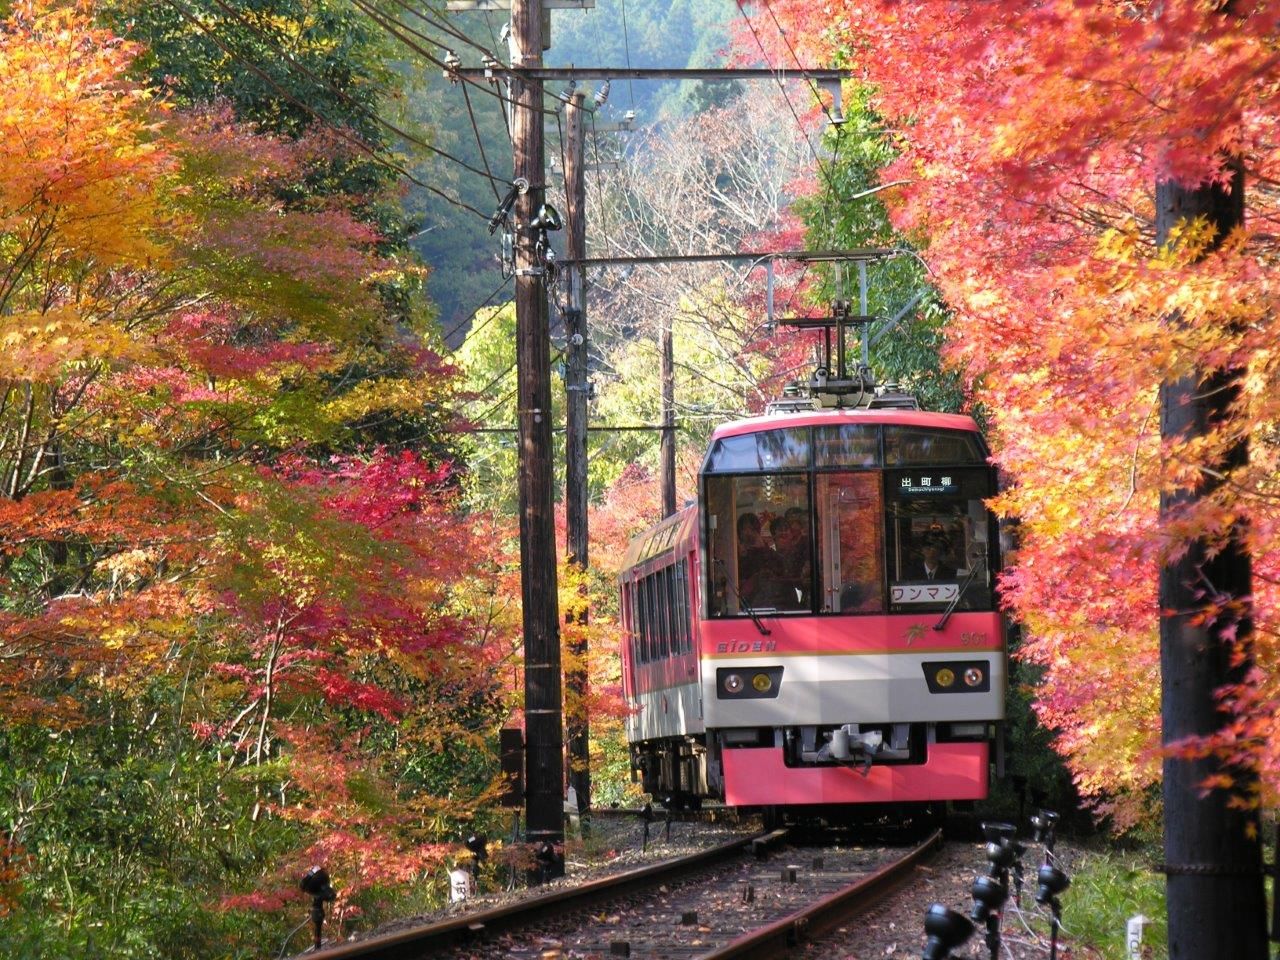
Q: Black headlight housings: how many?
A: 2